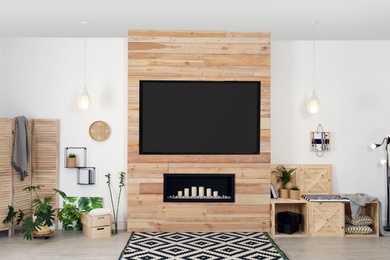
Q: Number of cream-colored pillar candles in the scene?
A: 6